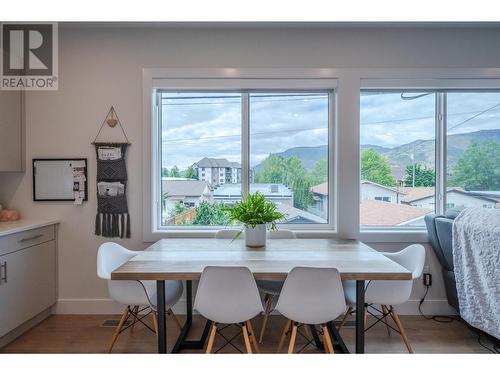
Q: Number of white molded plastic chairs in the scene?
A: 6